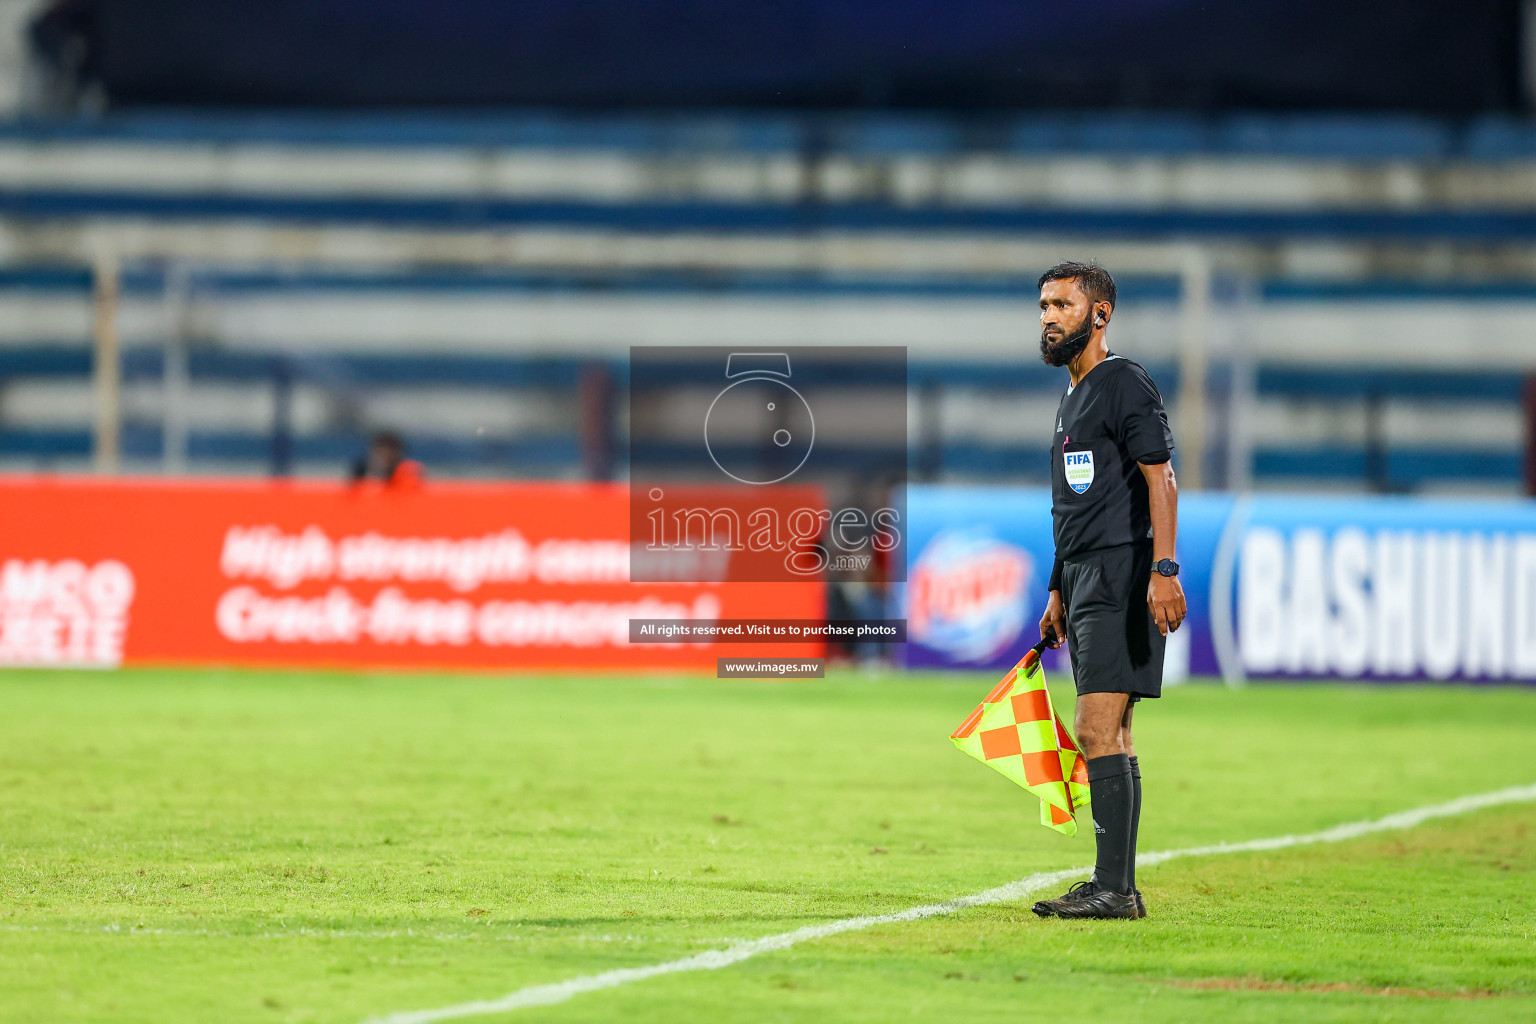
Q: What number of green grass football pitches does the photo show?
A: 1